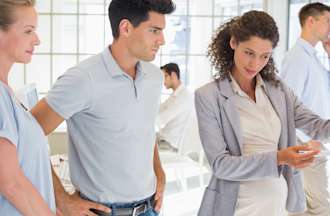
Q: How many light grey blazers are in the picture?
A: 1